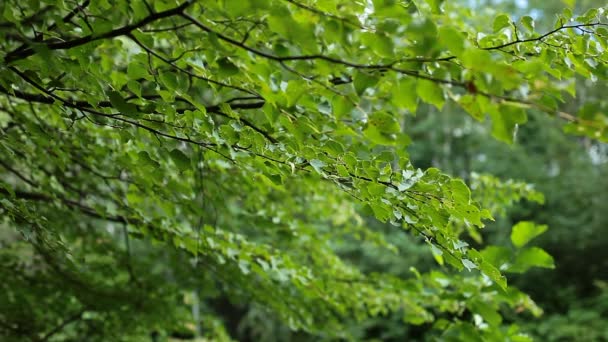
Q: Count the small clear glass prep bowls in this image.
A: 0